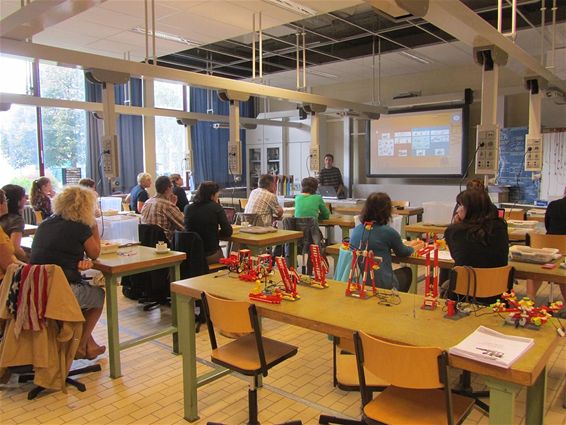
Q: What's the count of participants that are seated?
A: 15